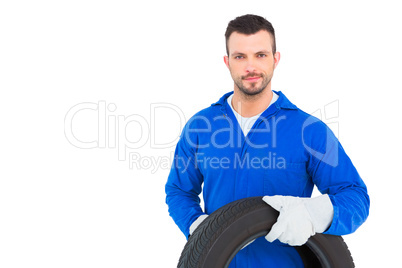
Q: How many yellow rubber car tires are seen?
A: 0